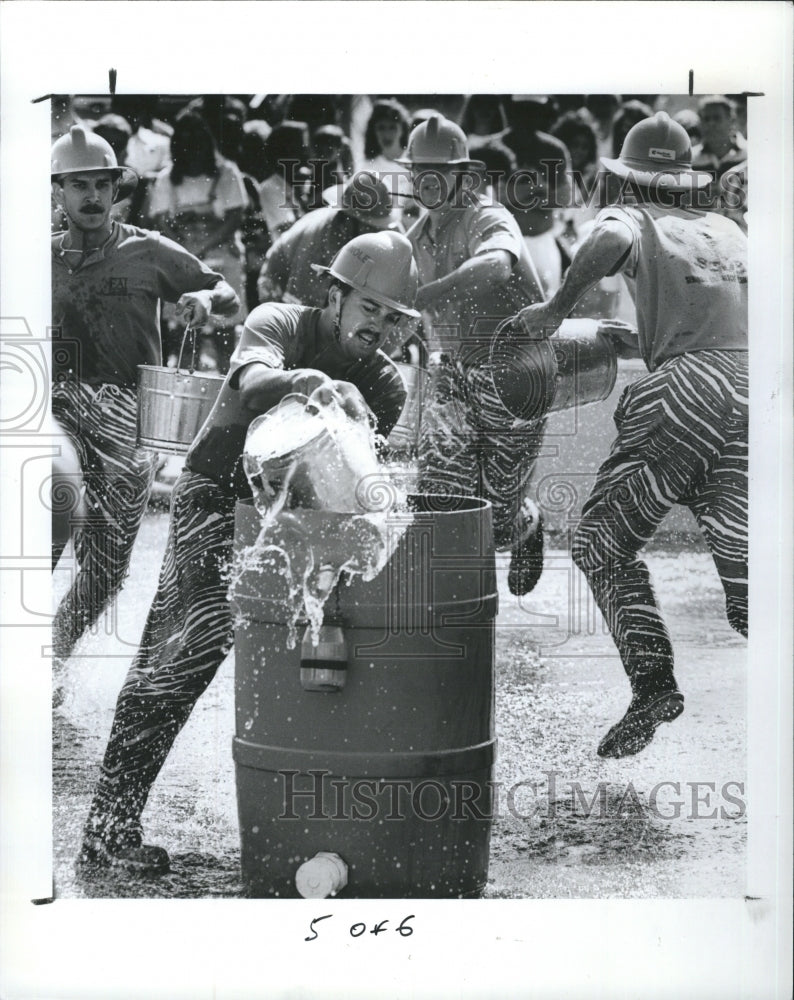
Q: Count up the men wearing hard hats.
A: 5